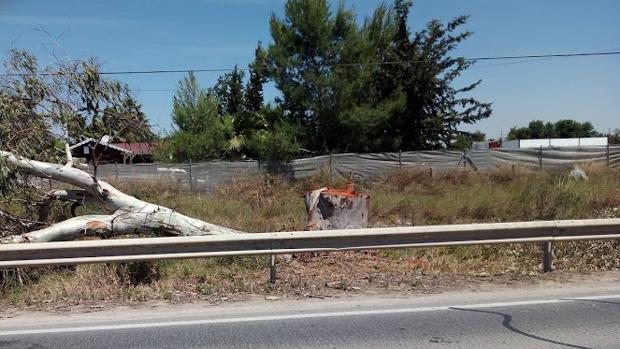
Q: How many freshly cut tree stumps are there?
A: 1